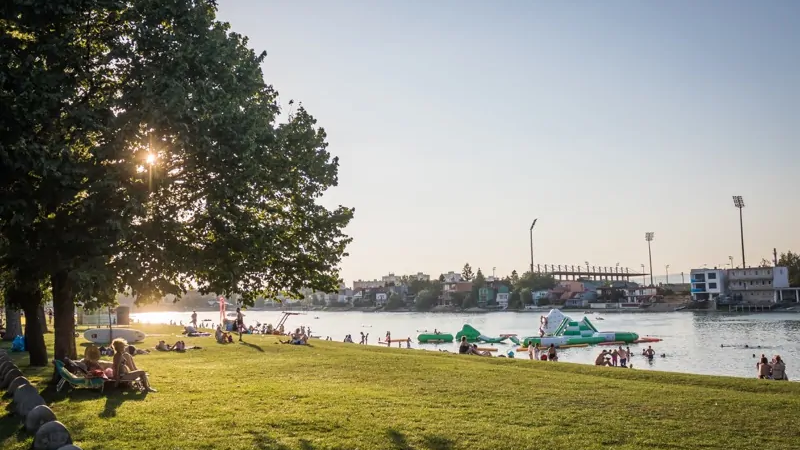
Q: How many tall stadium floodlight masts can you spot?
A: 3